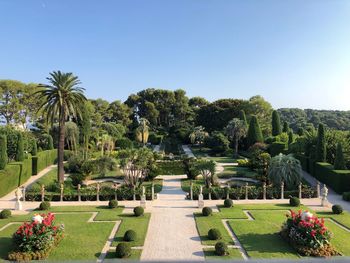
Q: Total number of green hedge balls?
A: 12